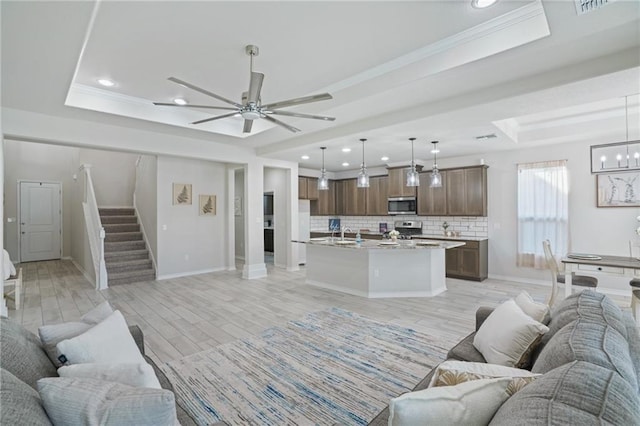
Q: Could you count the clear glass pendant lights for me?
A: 4